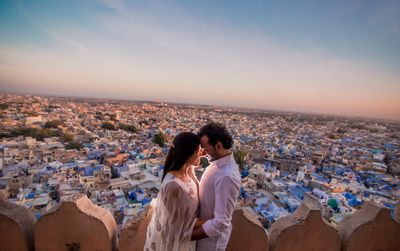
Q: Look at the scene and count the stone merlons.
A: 6